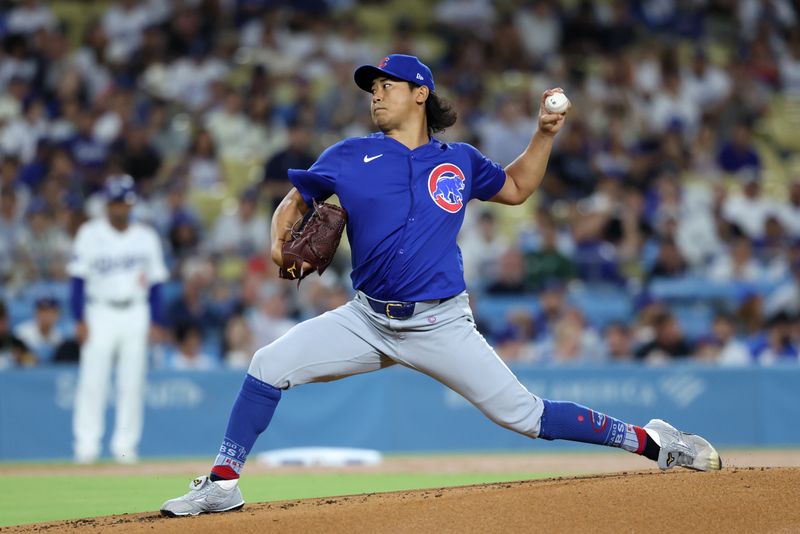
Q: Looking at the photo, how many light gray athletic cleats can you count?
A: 2